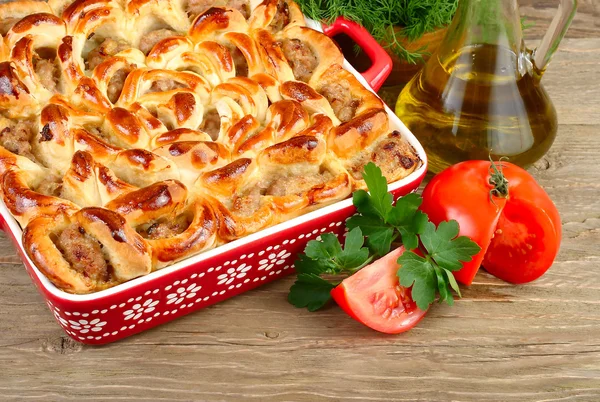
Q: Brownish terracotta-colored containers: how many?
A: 1